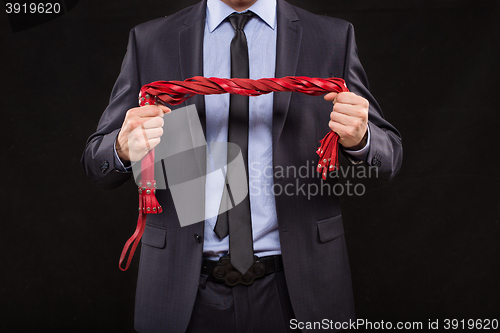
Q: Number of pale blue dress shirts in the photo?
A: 1